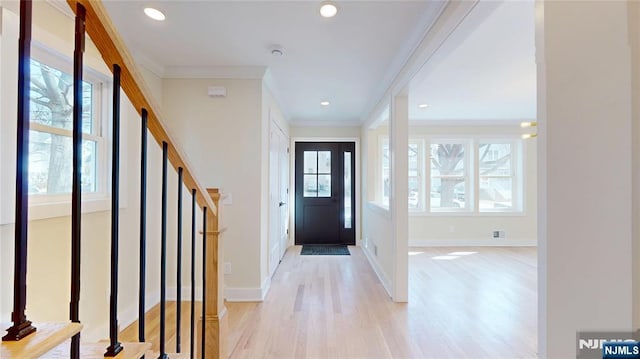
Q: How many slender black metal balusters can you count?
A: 8